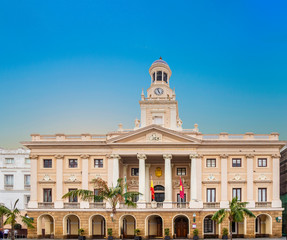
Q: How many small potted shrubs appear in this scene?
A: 6